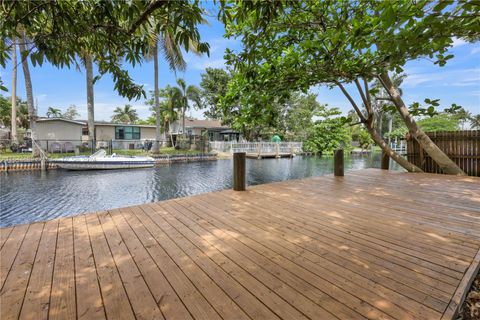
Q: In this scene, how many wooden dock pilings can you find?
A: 3